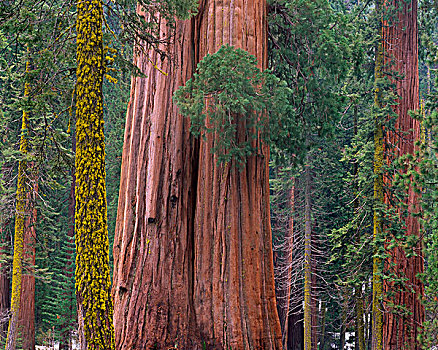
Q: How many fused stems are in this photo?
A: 2